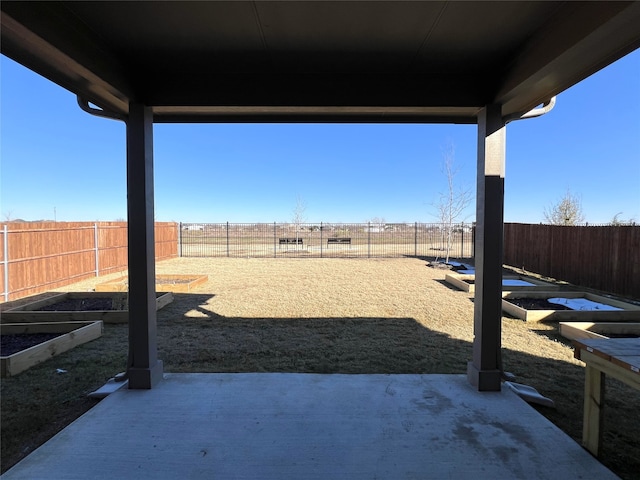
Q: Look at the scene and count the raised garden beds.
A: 6